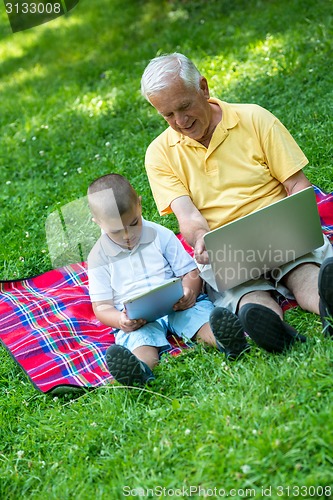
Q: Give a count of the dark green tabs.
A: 0